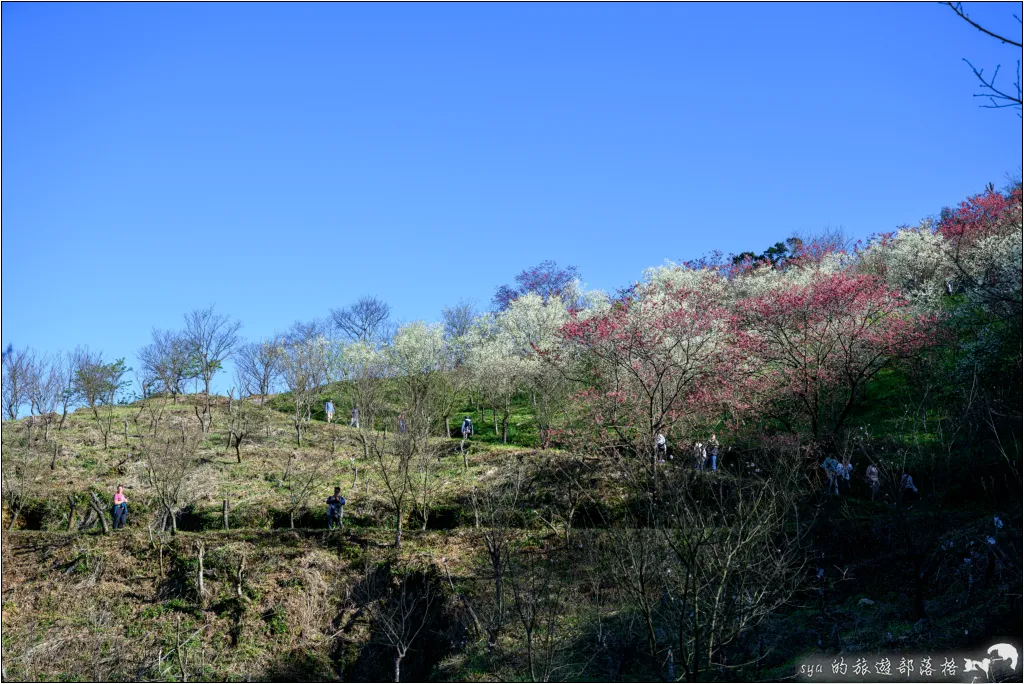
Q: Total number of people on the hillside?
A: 13